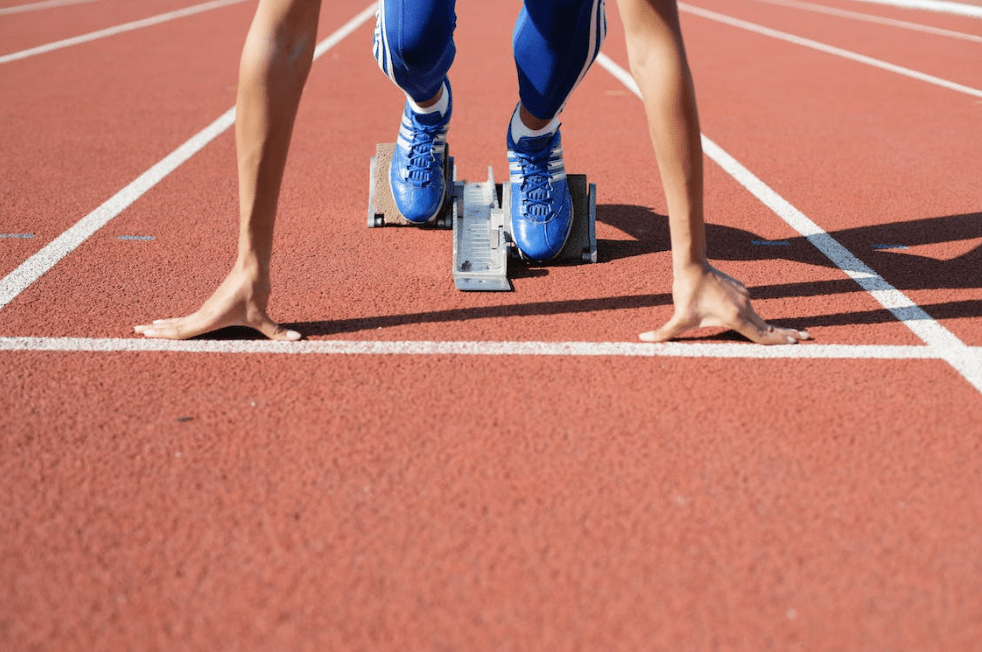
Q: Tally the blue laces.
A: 2